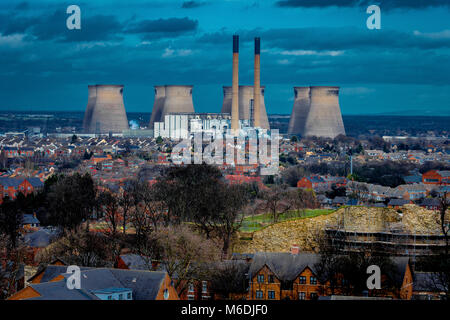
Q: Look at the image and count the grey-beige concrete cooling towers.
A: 8